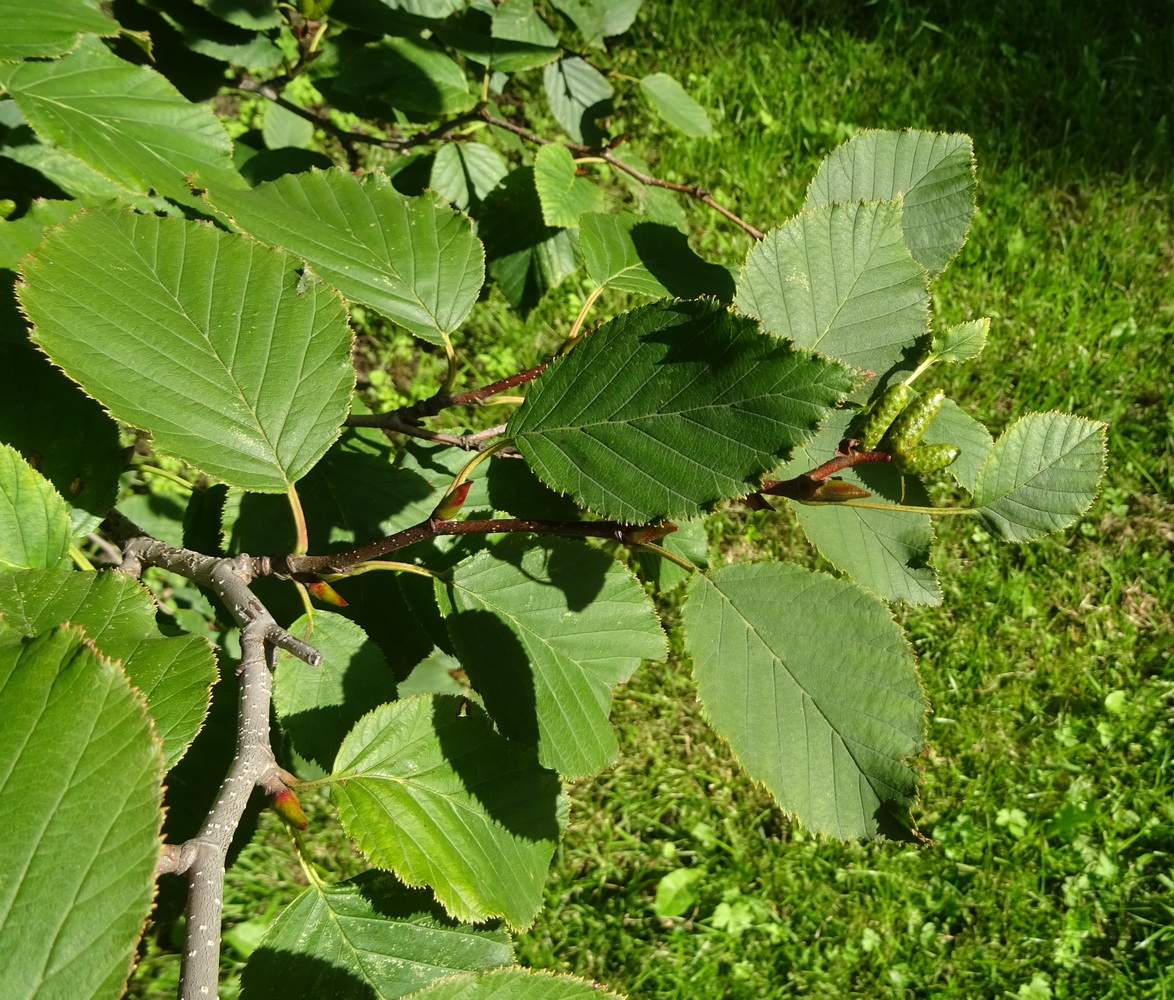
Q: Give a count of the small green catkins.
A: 3